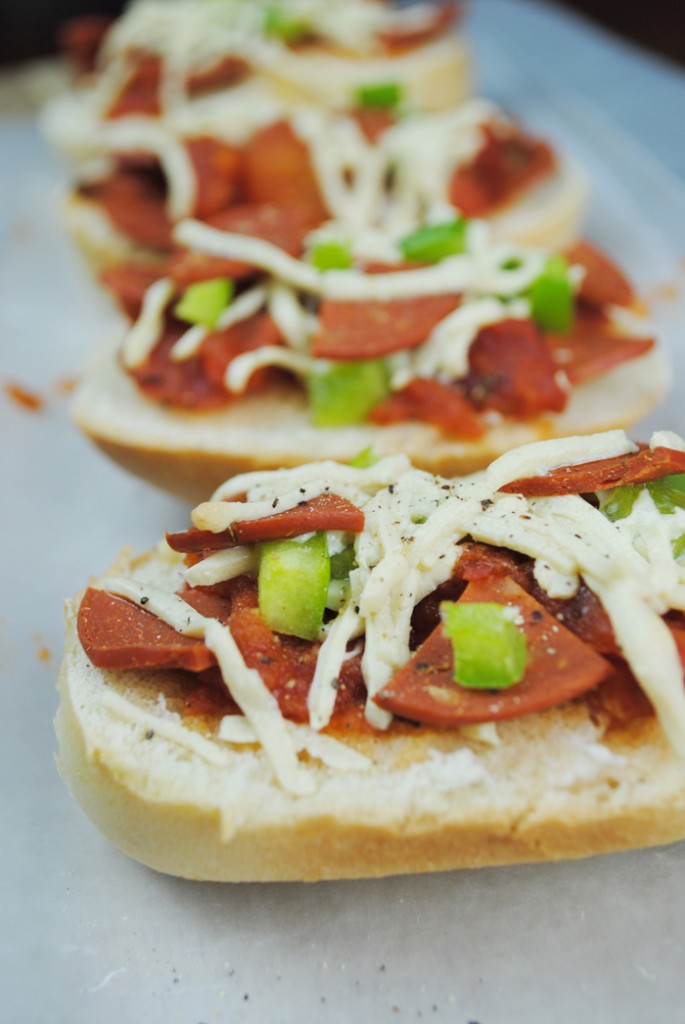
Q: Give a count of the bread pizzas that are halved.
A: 4